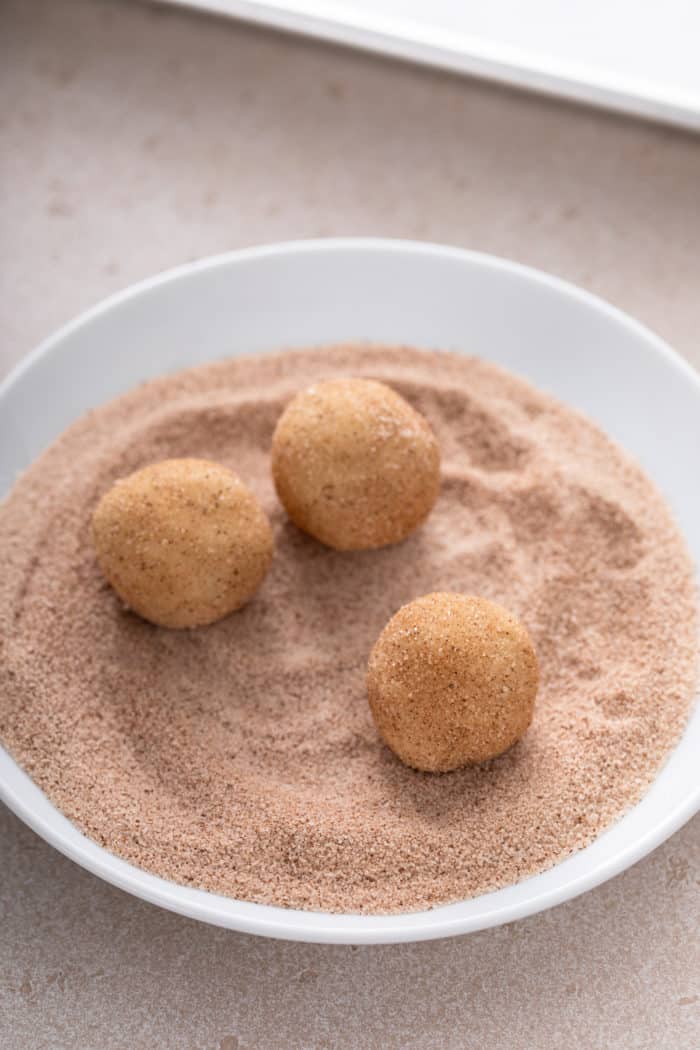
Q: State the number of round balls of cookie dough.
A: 3